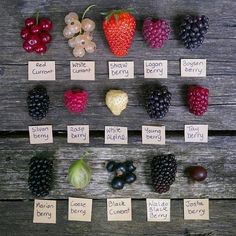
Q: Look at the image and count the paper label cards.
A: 15